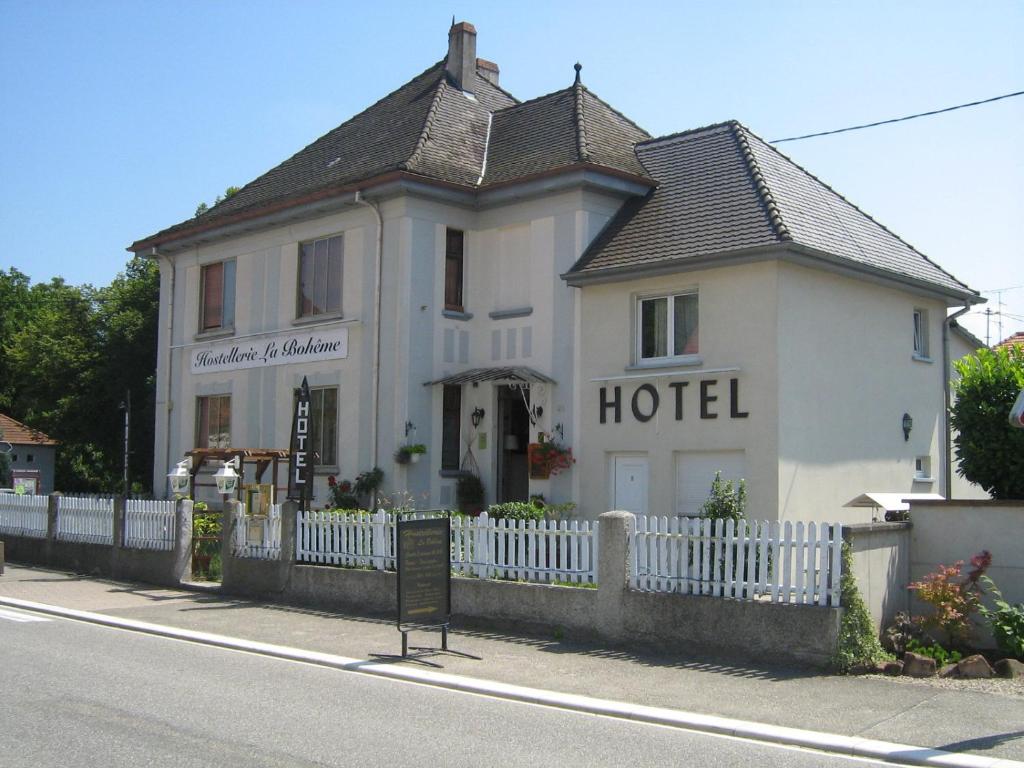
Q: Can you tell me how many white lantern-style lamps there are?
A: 2